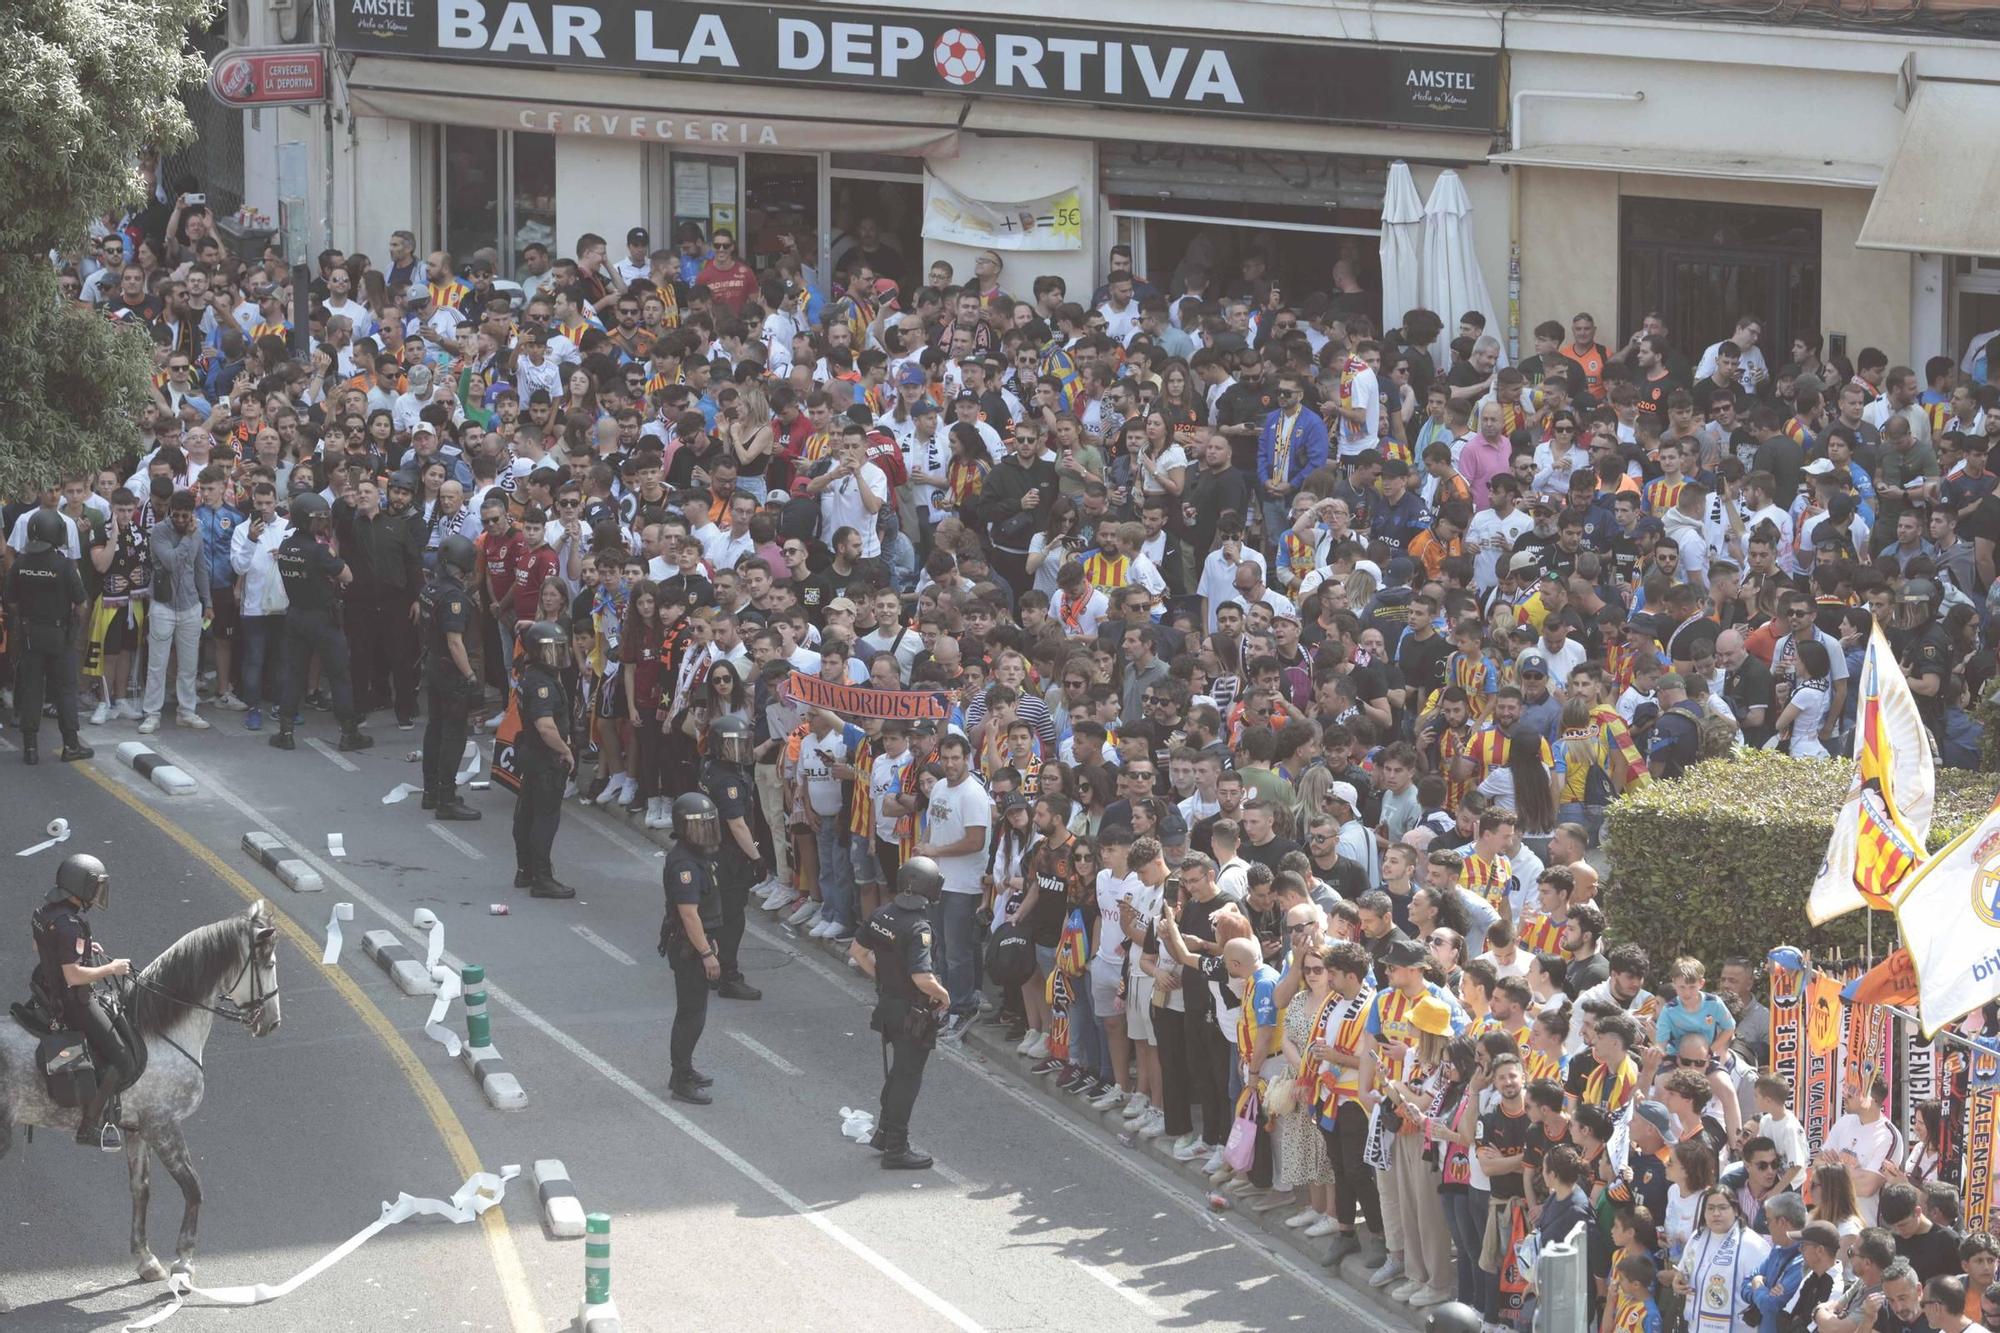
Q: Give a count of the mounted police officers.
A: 1